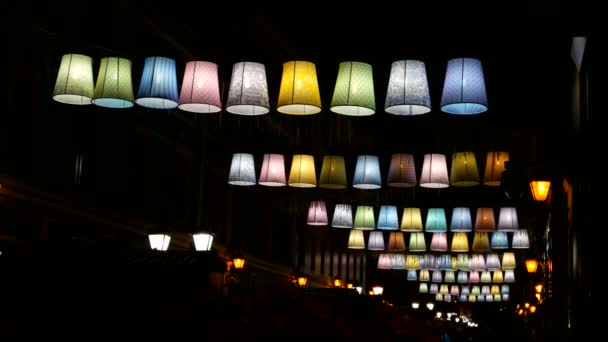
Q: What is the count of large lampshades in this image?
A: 9